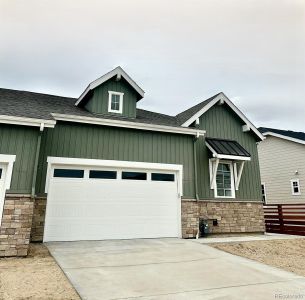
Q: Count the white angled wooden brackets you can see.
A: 2